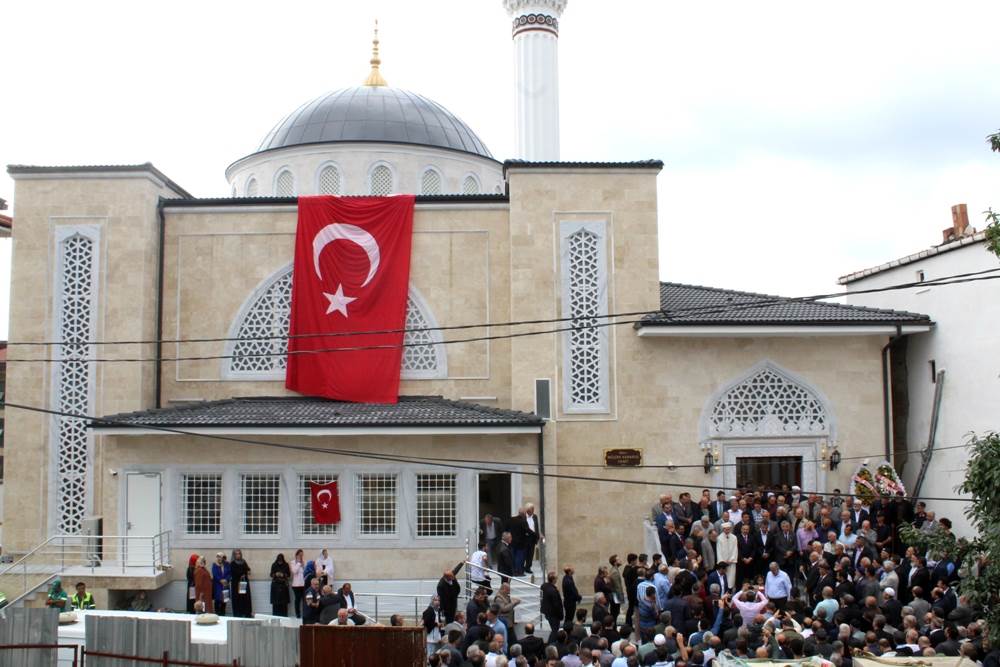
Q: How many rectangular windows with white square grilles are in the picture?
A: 5